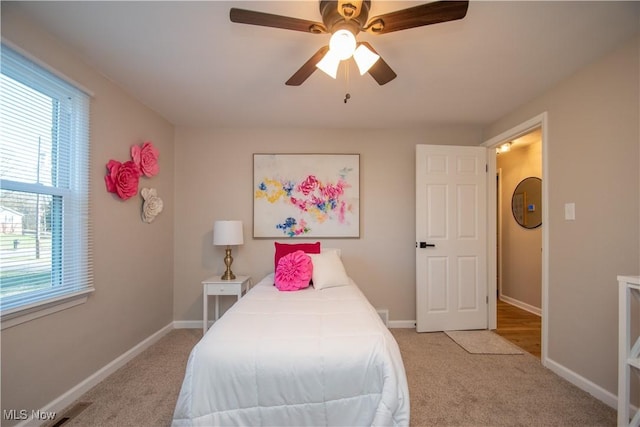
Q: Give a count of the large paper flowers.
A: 3